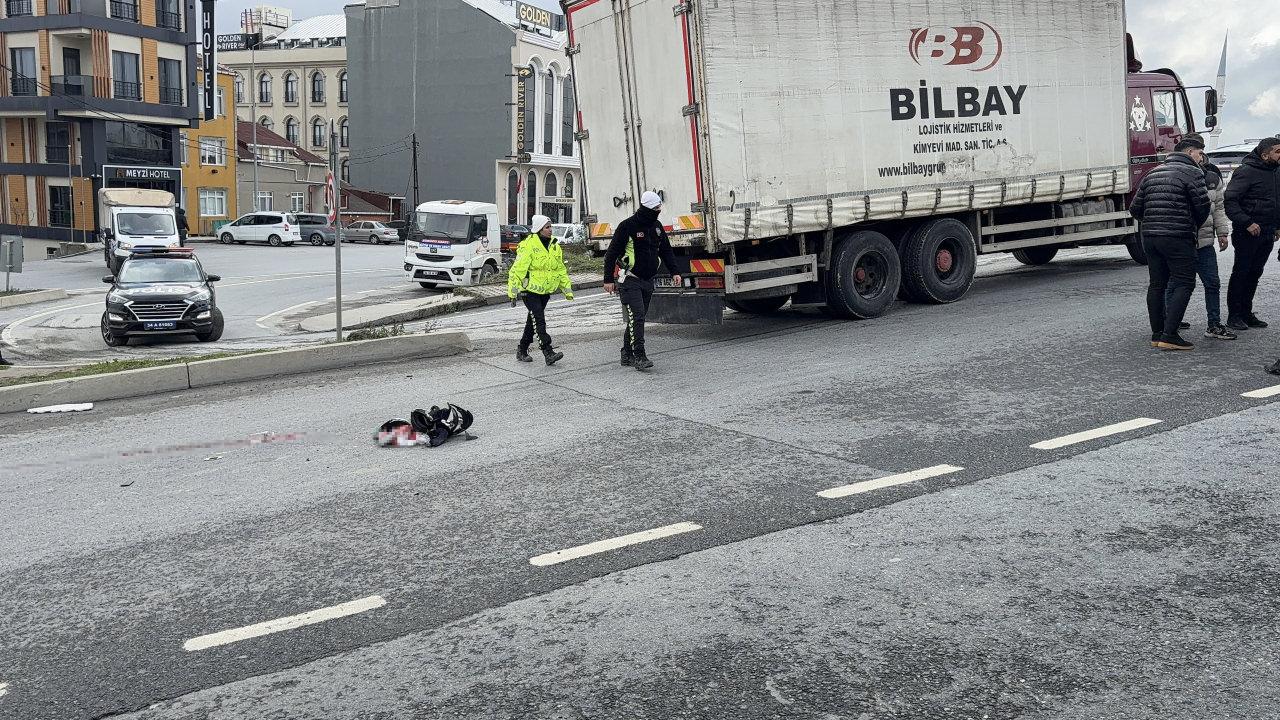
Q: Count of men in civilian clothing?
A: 3